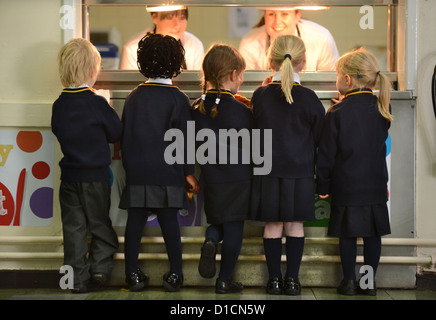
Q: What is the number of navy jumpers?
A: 5